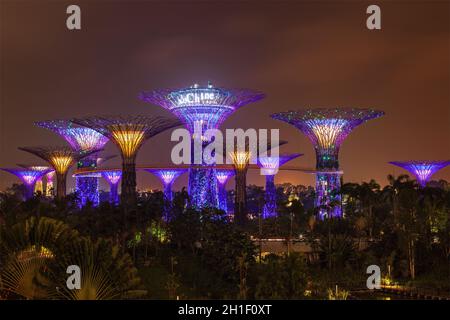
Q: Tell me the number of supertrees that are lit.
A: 12